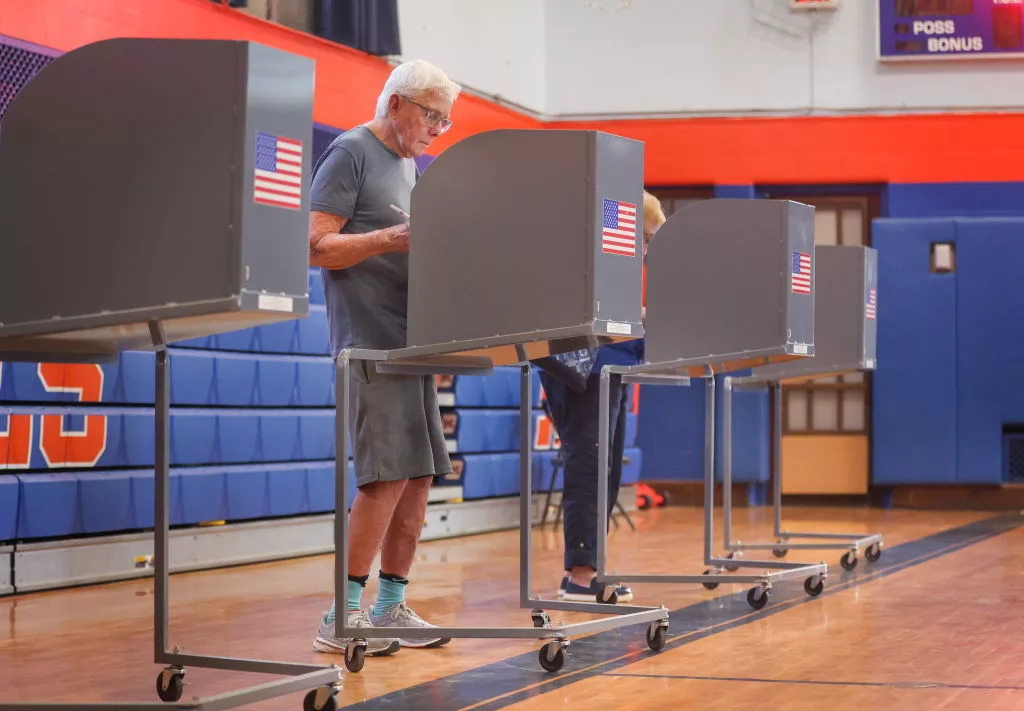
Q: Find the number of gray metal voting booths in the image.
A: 4